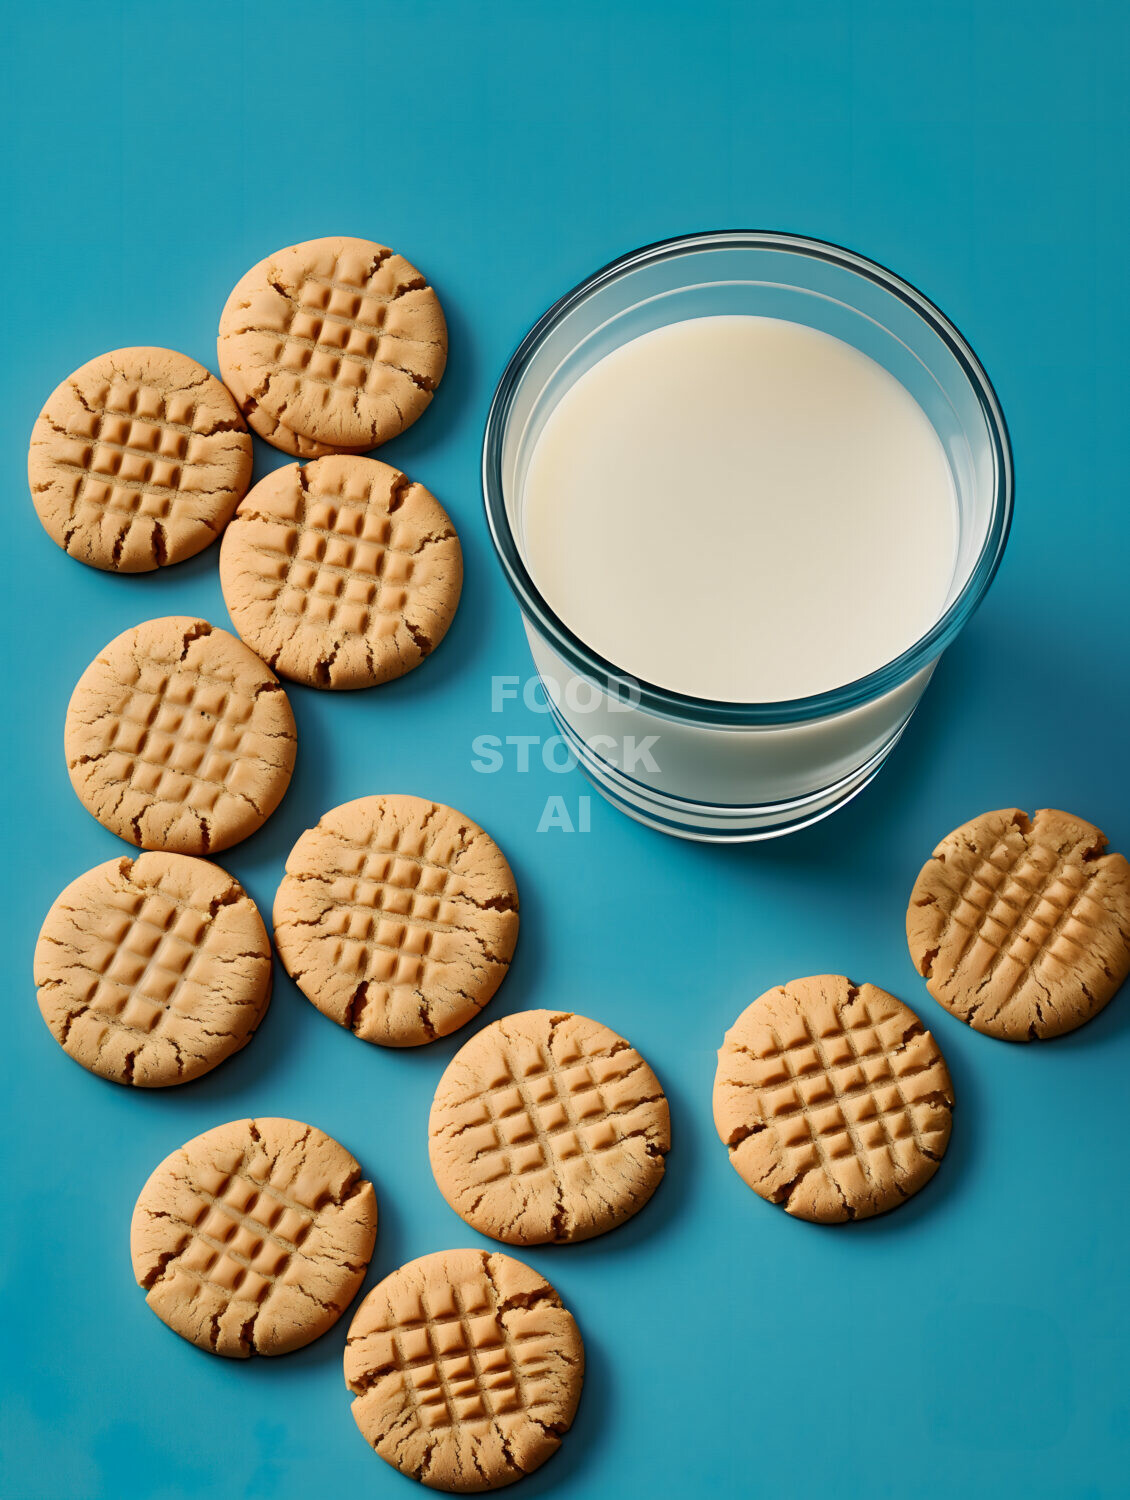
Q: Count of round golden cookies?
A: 11